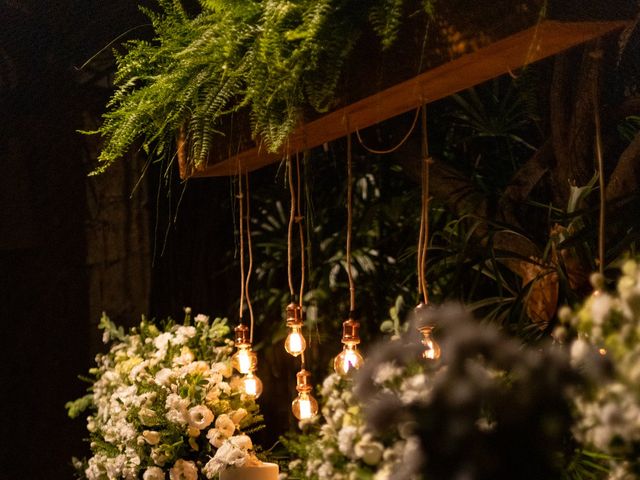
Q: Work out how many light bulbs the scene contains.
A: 6